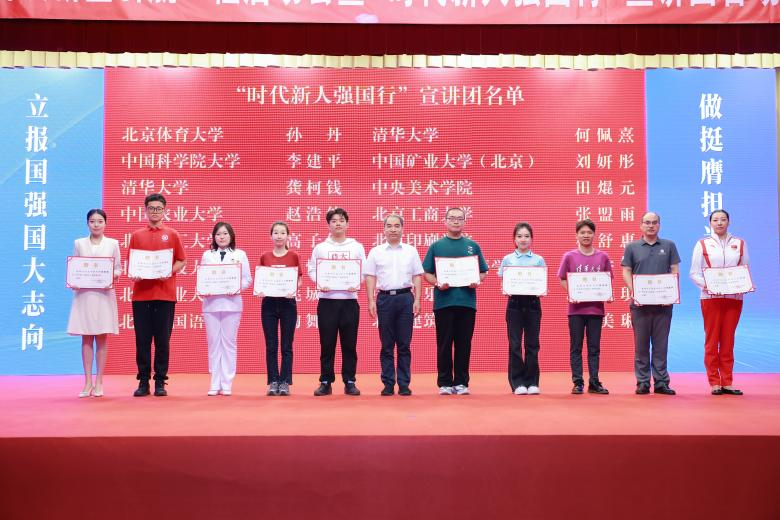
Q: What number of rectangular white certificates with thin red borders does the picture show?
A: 10